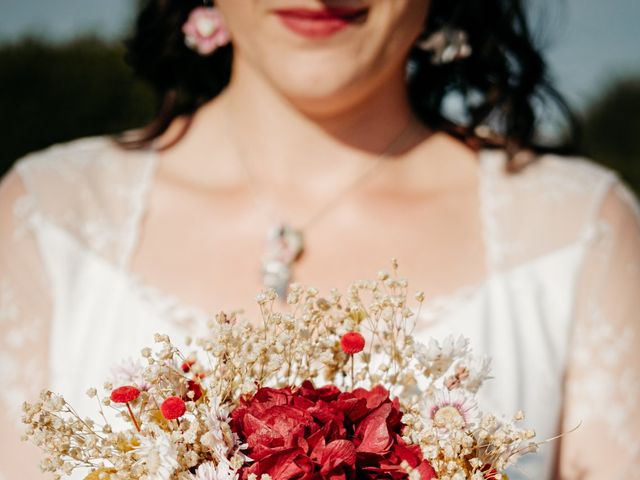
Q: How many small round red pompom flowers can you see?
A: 3